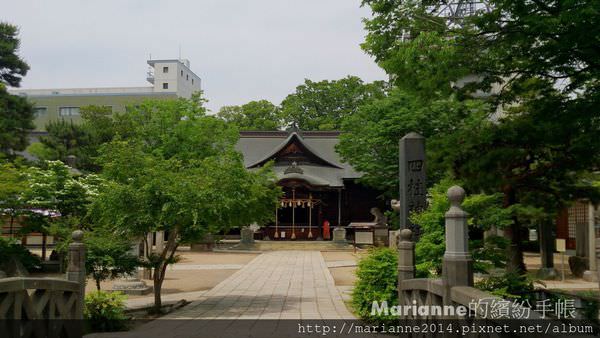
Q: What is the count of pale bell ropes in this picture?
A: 3